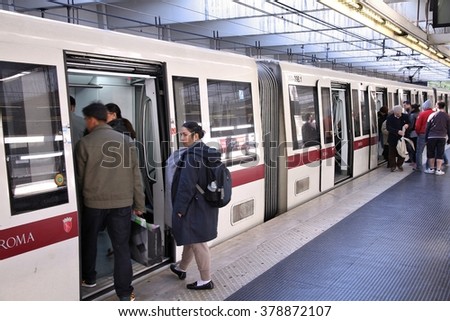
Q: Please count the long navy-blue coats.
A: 1